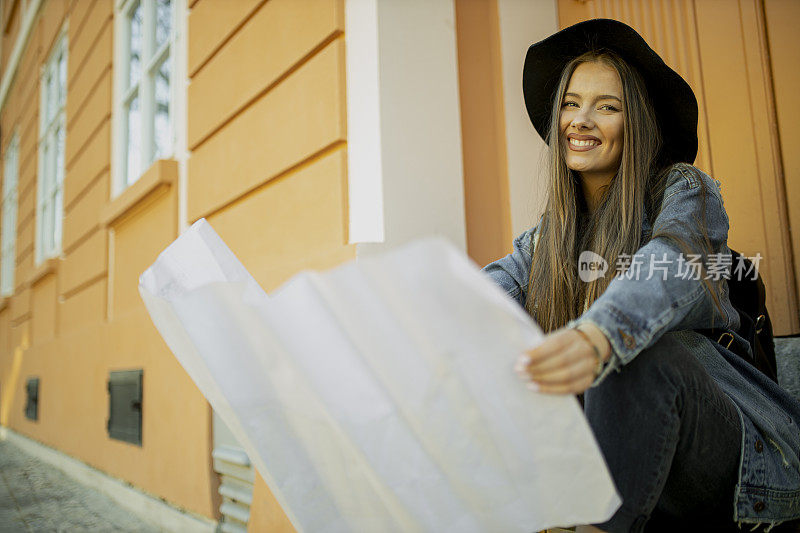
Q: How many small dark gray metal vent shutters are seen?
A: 2